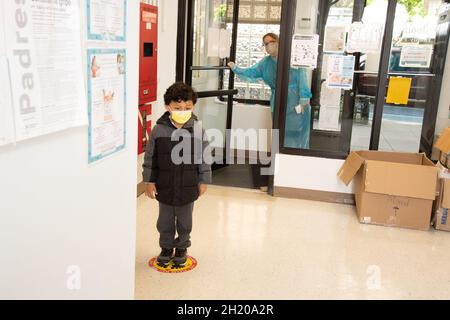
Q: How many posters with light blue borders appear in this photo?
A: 2